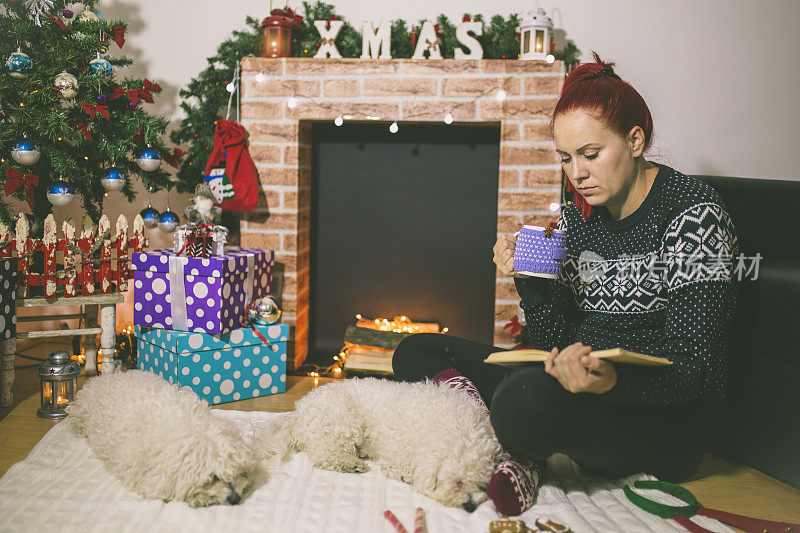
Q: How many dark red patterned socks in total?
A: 2